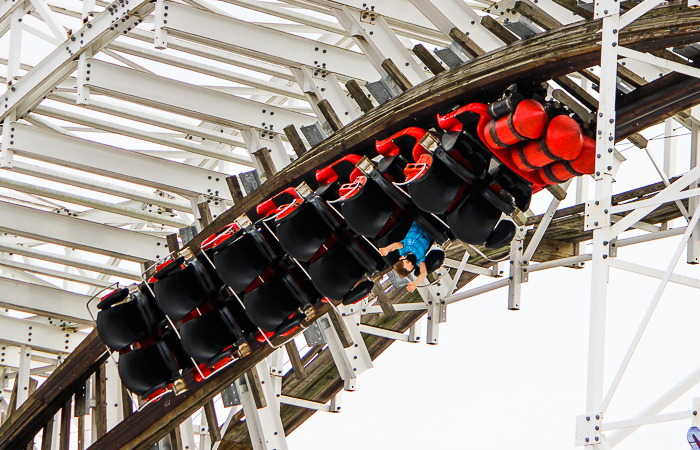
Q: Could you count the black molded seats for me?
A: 12